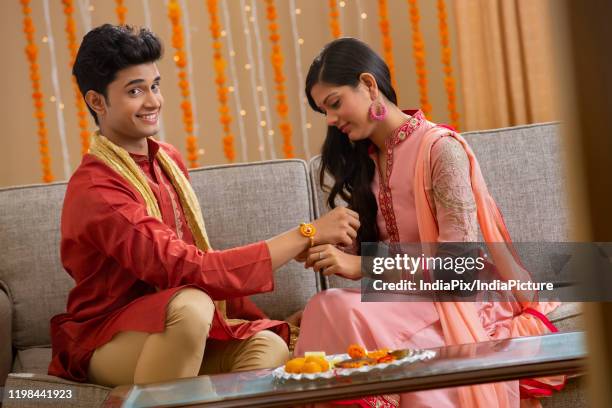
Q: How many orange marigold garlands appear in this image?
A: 10